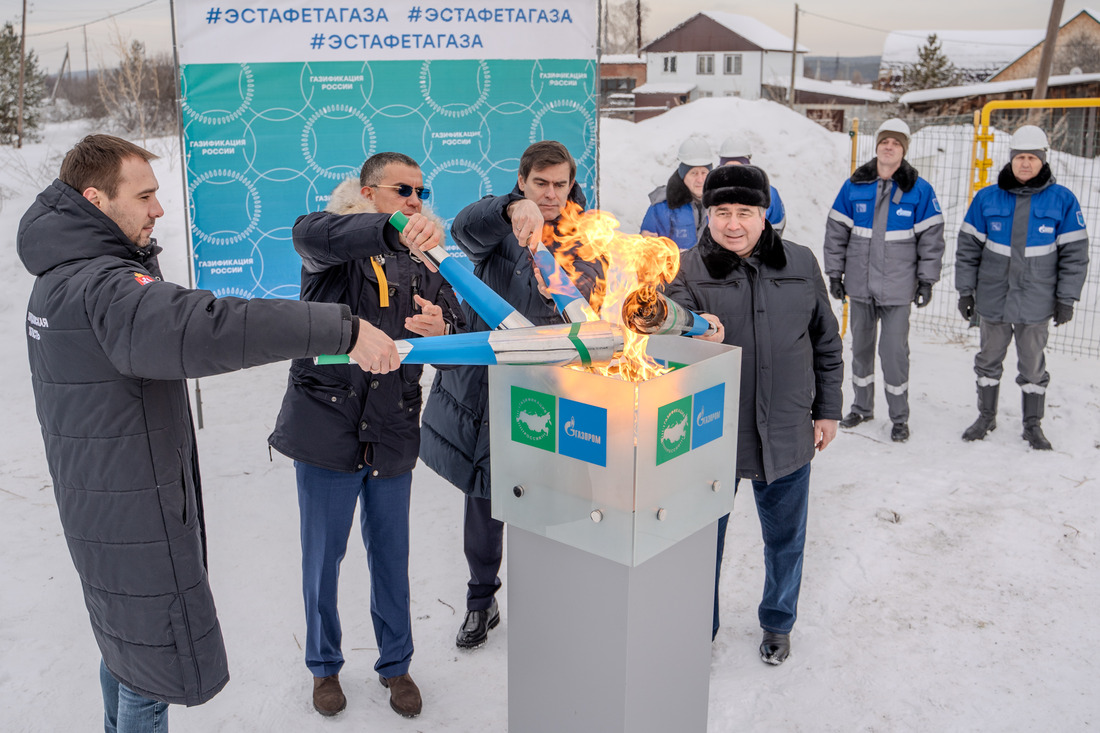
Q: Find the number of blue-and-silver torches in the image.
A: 4